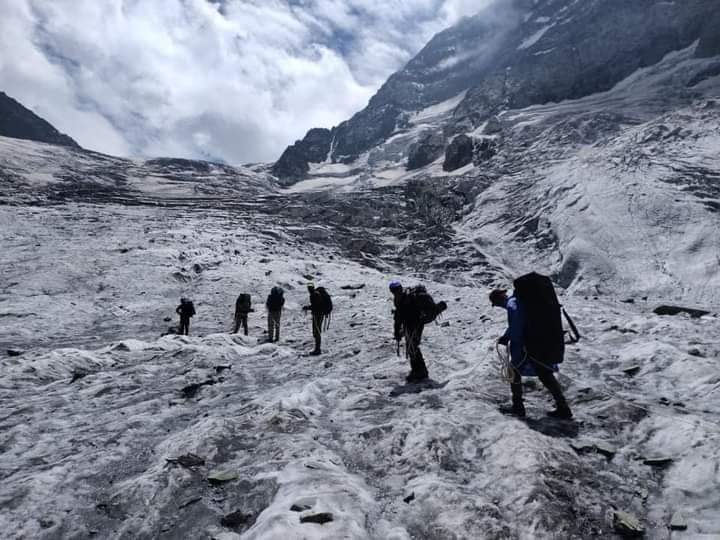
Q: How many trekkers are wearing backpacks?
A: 6